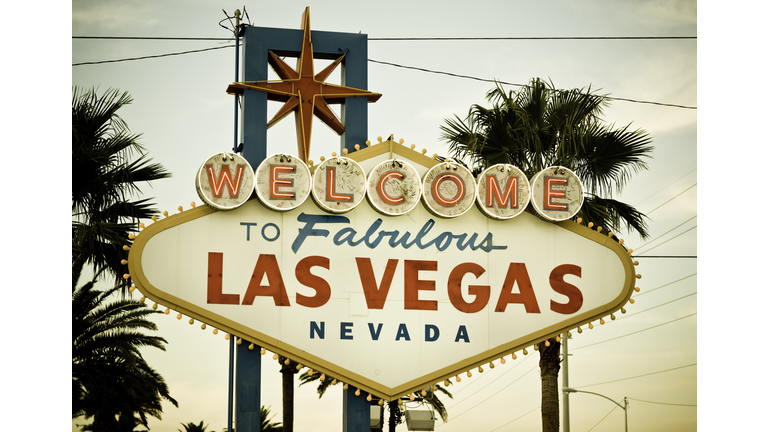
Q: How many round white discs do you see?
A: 7